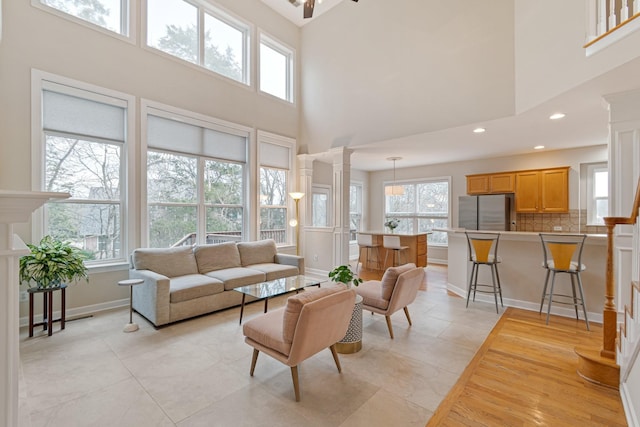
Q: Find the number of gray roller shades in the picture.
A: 3